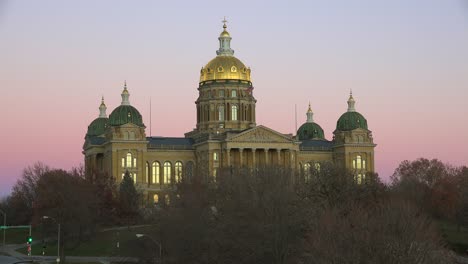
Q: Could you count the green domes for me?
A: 4